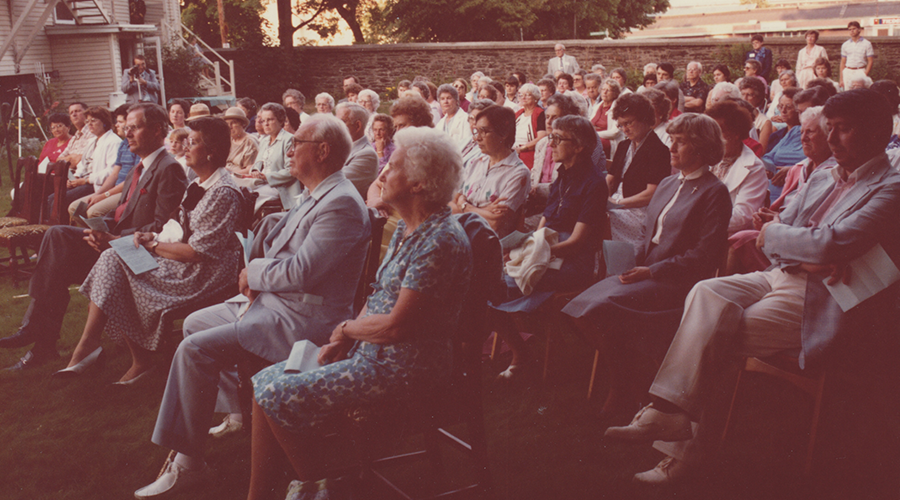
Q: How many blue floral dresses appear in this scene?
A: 1